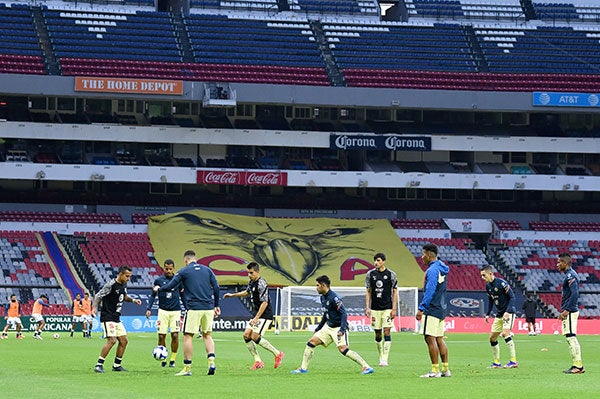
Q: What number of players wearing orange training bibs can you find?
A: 4